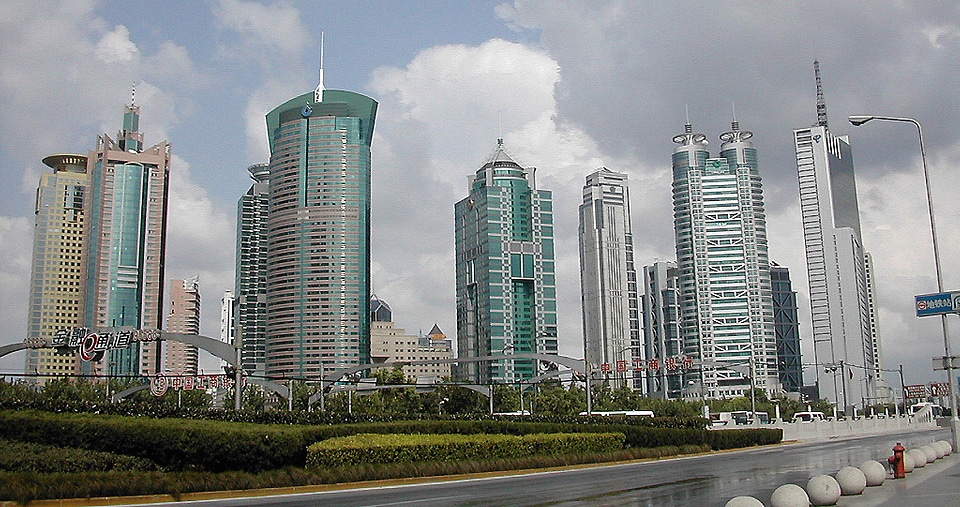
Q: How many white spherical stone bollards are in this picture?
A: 10